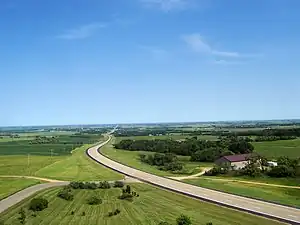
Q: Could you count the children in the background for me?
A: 0